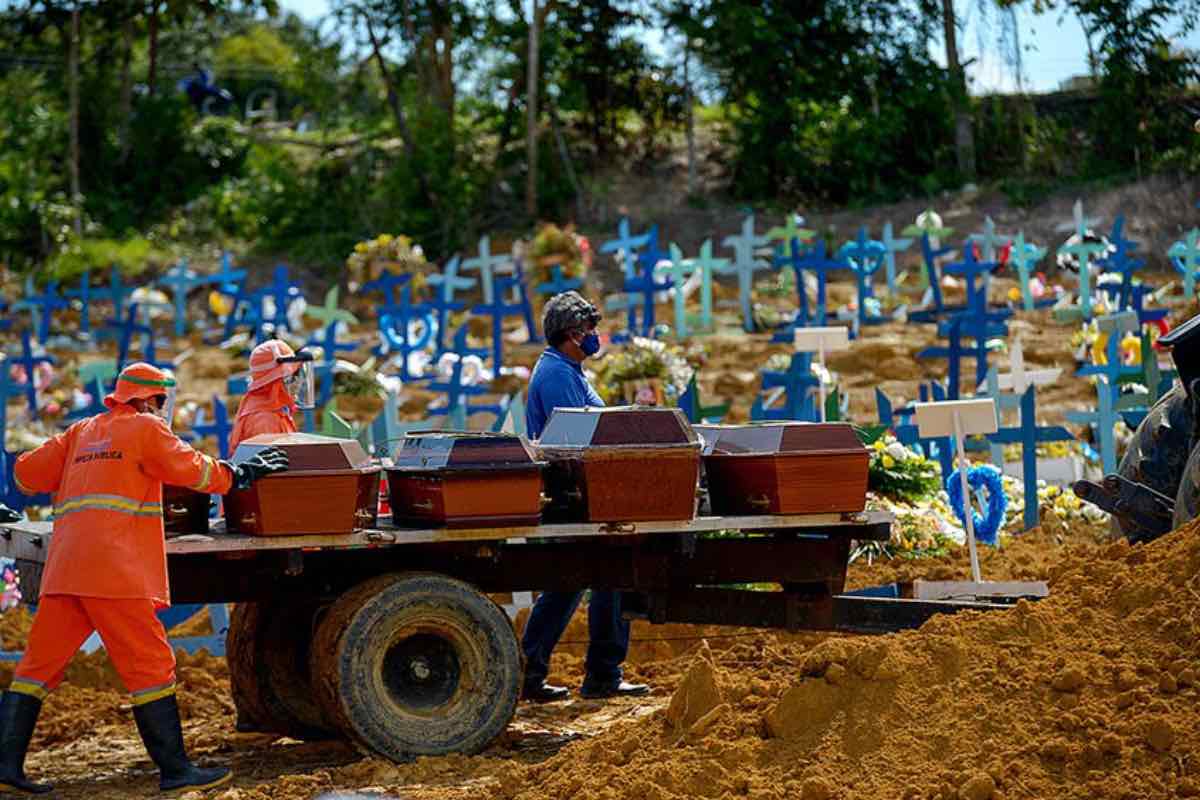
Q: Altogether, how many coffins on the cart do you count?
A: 5